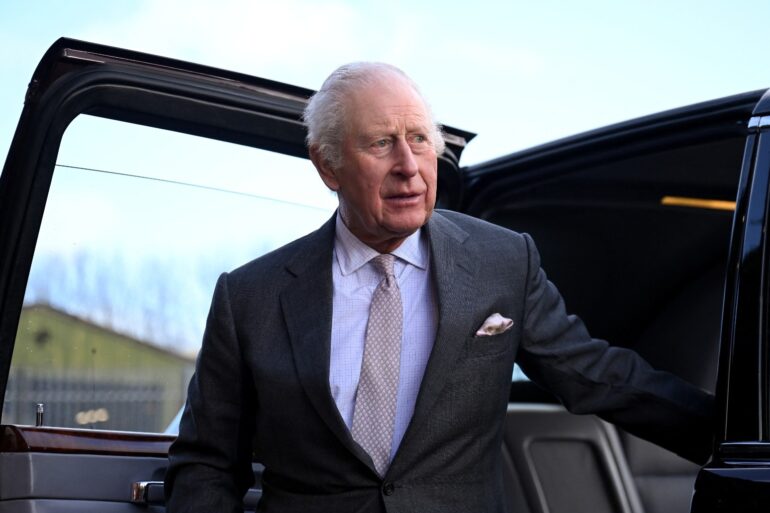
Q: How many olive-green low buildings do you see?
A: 1